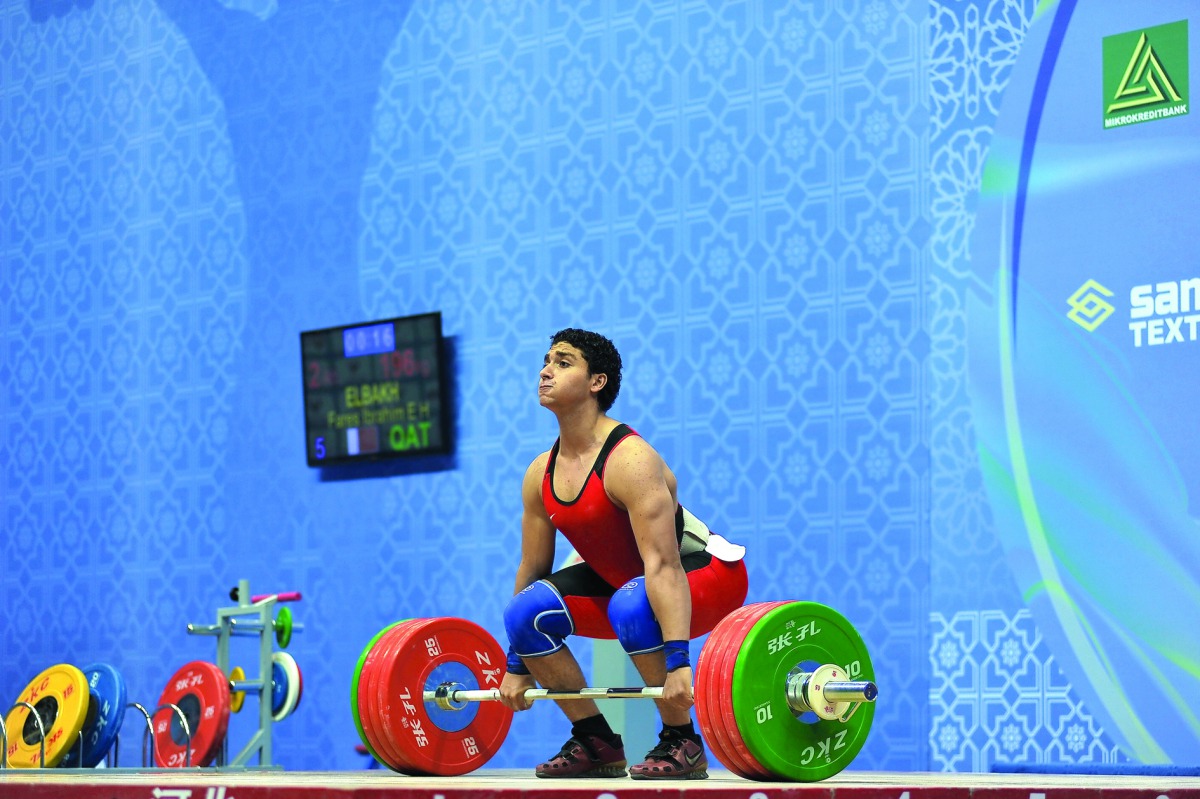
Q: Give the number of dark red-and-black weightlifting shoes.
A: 2